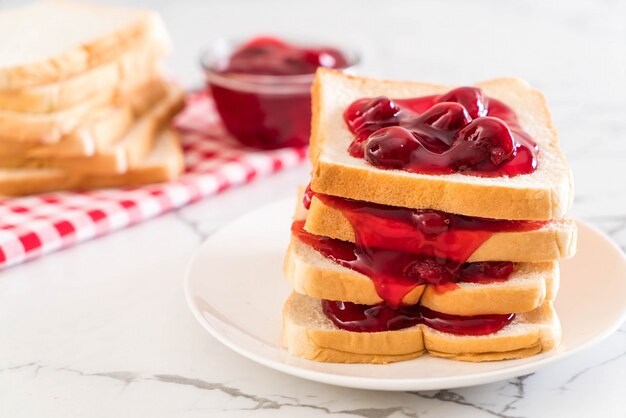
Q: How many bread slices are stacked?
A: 4